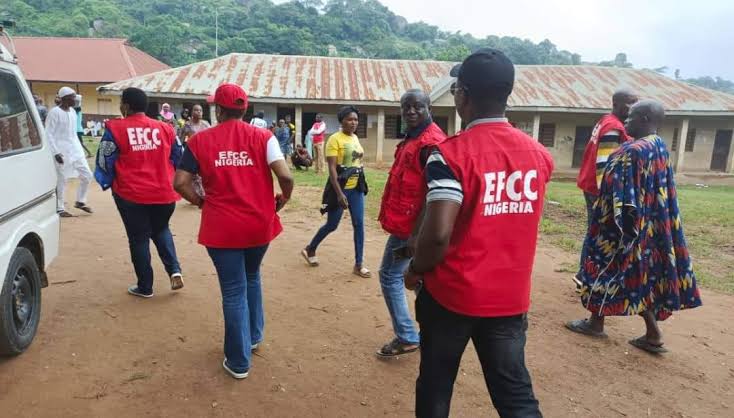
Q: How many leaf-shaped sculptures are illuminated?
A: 0